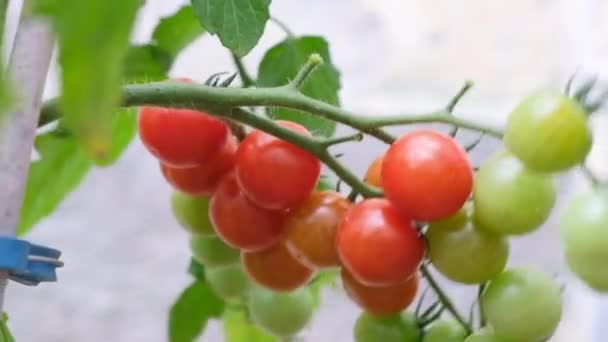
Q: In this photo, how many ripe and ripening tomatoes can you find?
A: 10